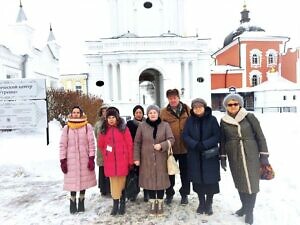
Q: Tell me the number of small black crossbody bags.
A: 1